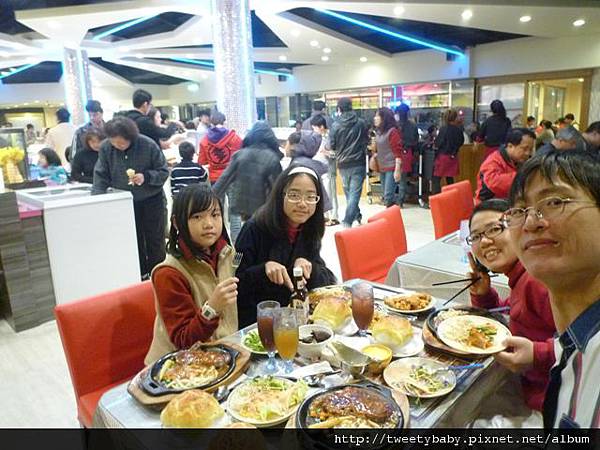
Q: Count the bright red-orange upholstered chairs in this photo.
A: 5